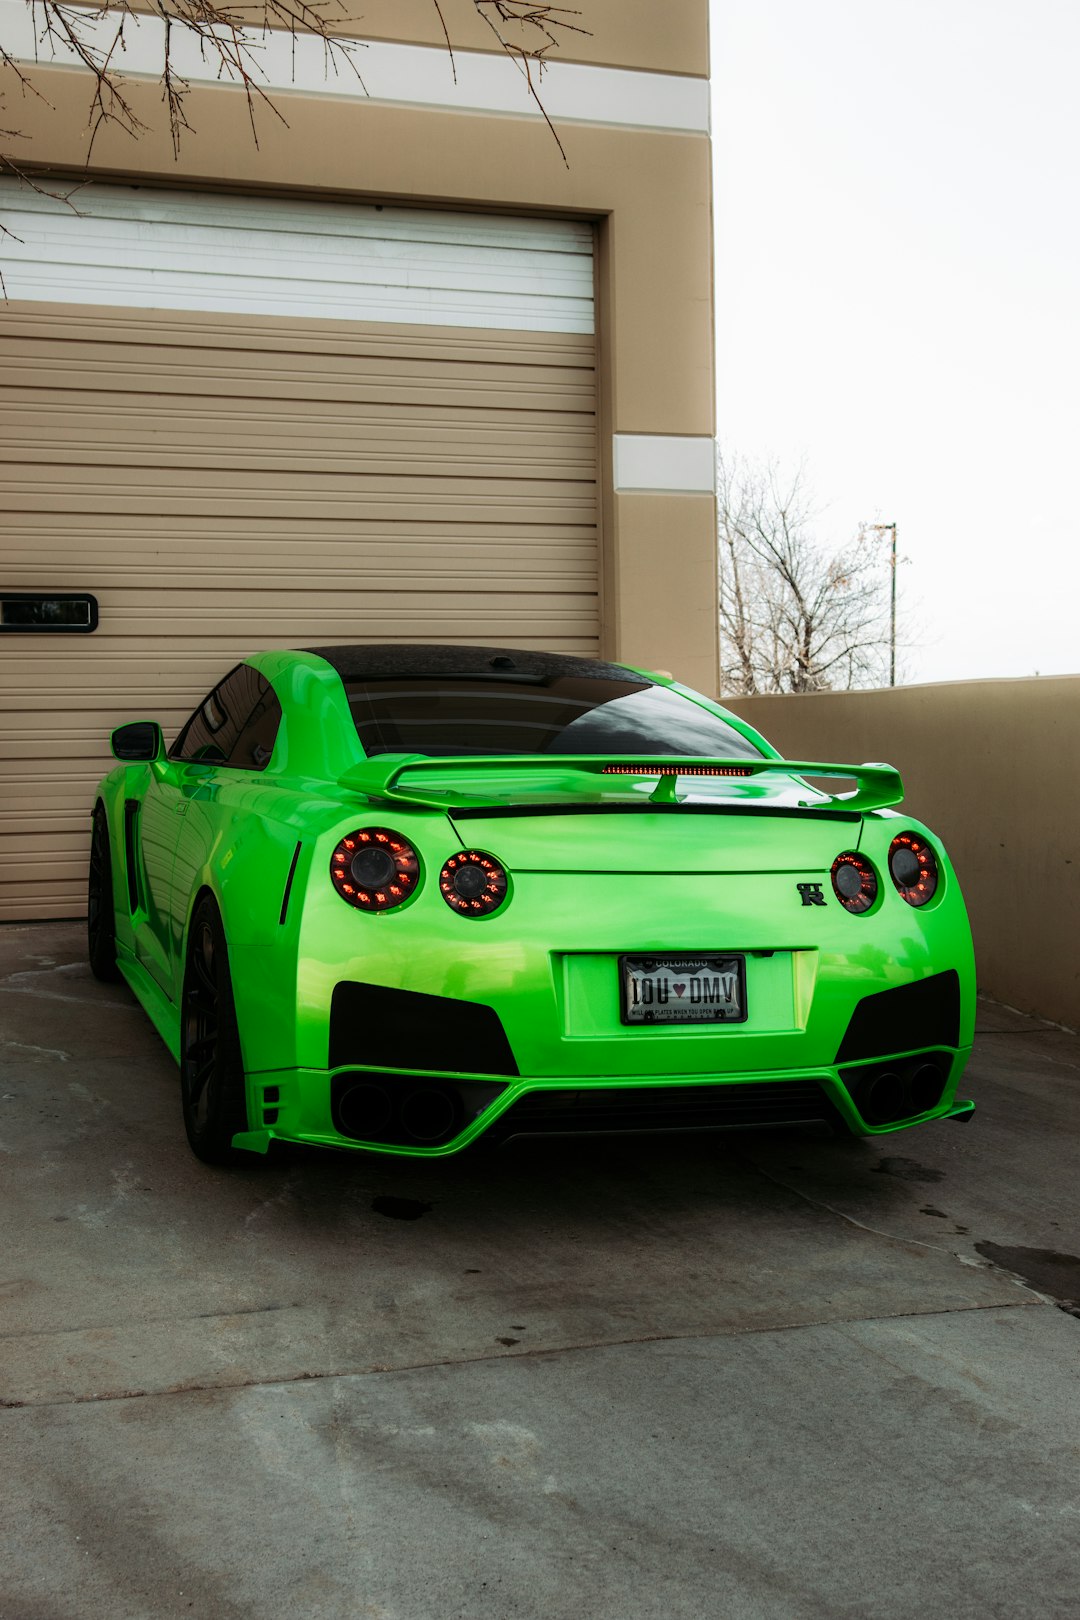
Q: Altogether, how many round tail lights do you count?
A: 4